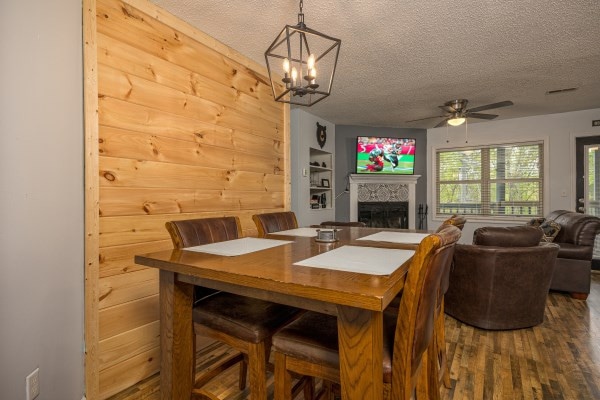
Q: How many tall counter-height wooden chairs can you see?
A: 4